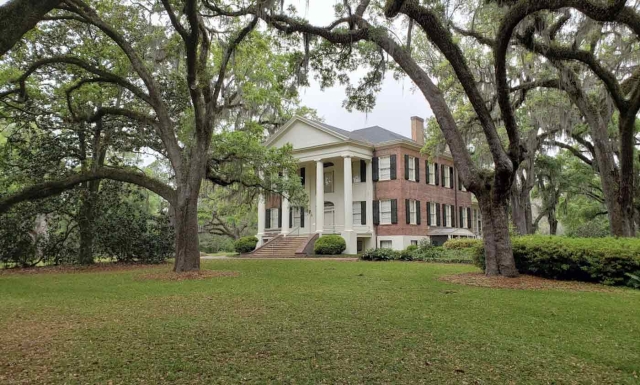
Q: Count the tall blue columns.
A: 0